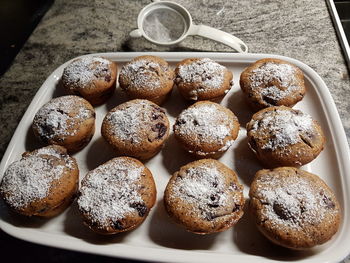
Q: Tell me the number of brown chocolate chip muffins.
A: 12